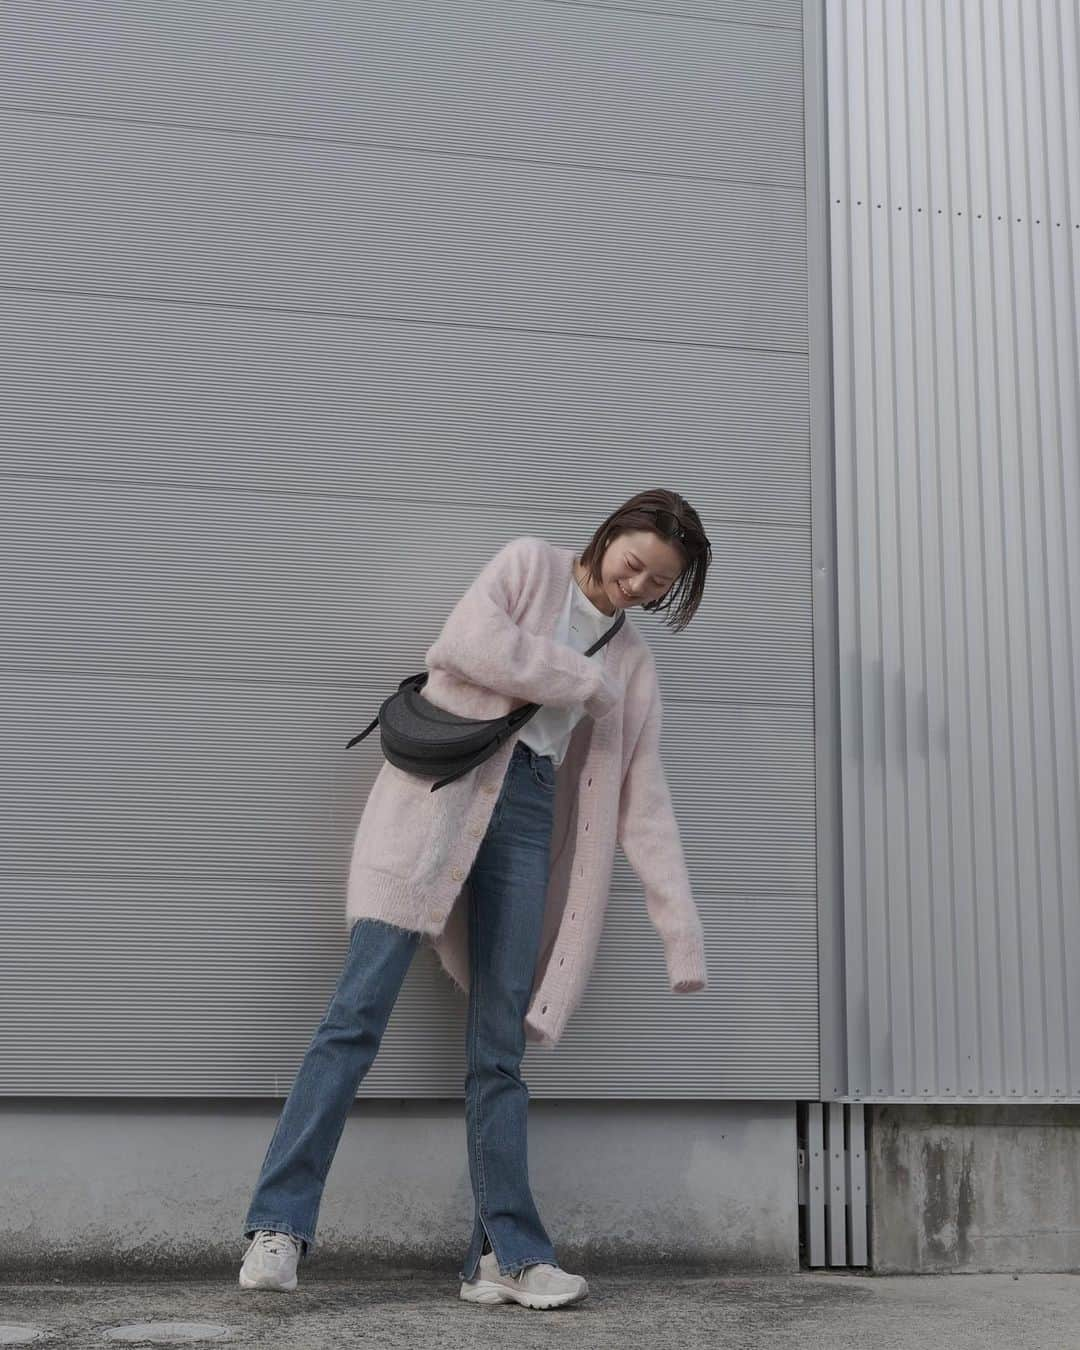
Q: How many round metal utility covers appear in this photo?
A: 2